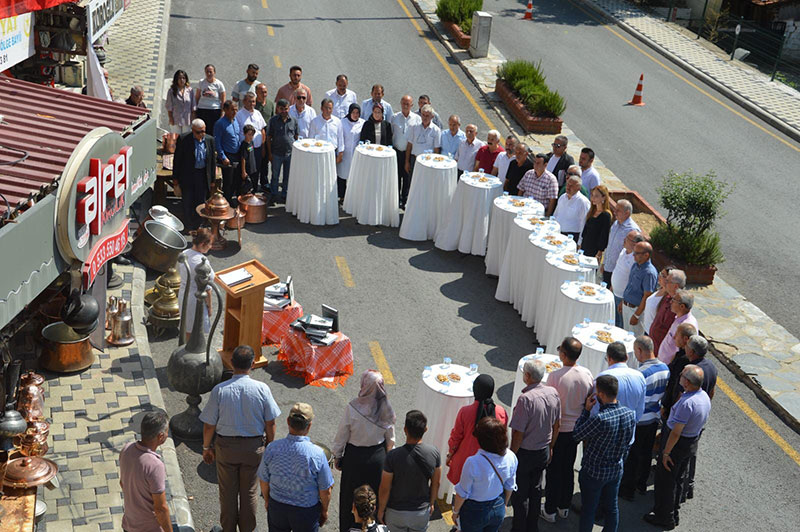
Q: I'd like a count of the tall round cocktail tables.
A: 12